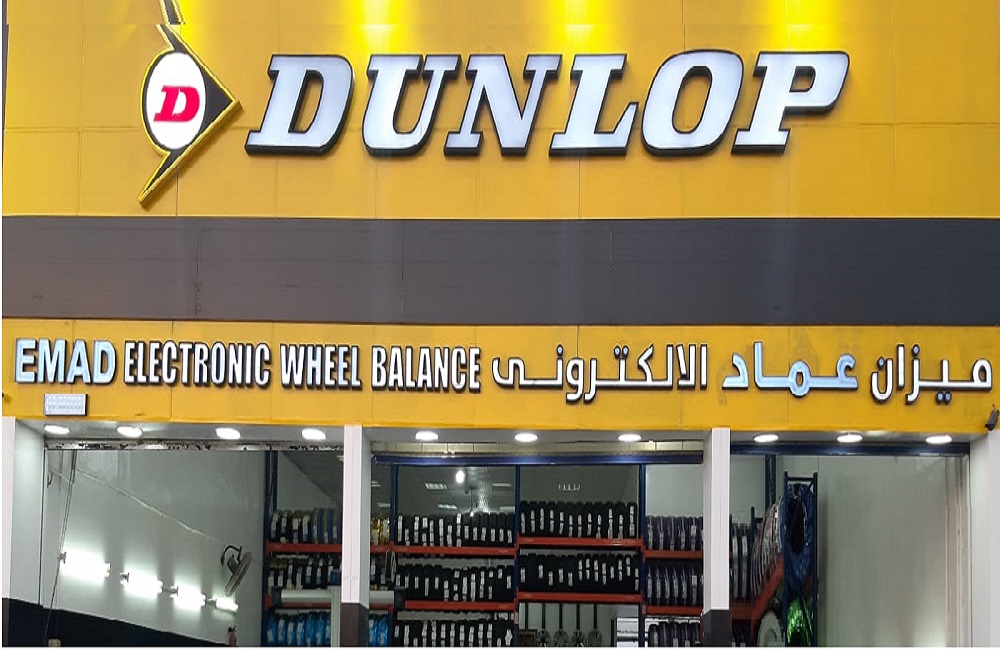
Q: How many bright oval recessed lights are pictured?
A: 10